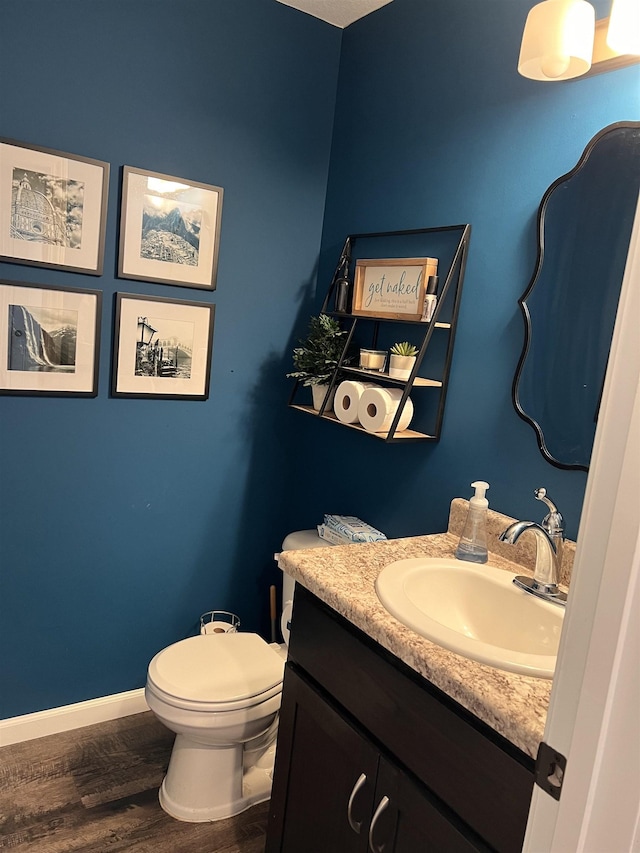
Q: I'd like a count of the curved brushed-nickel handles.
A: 2